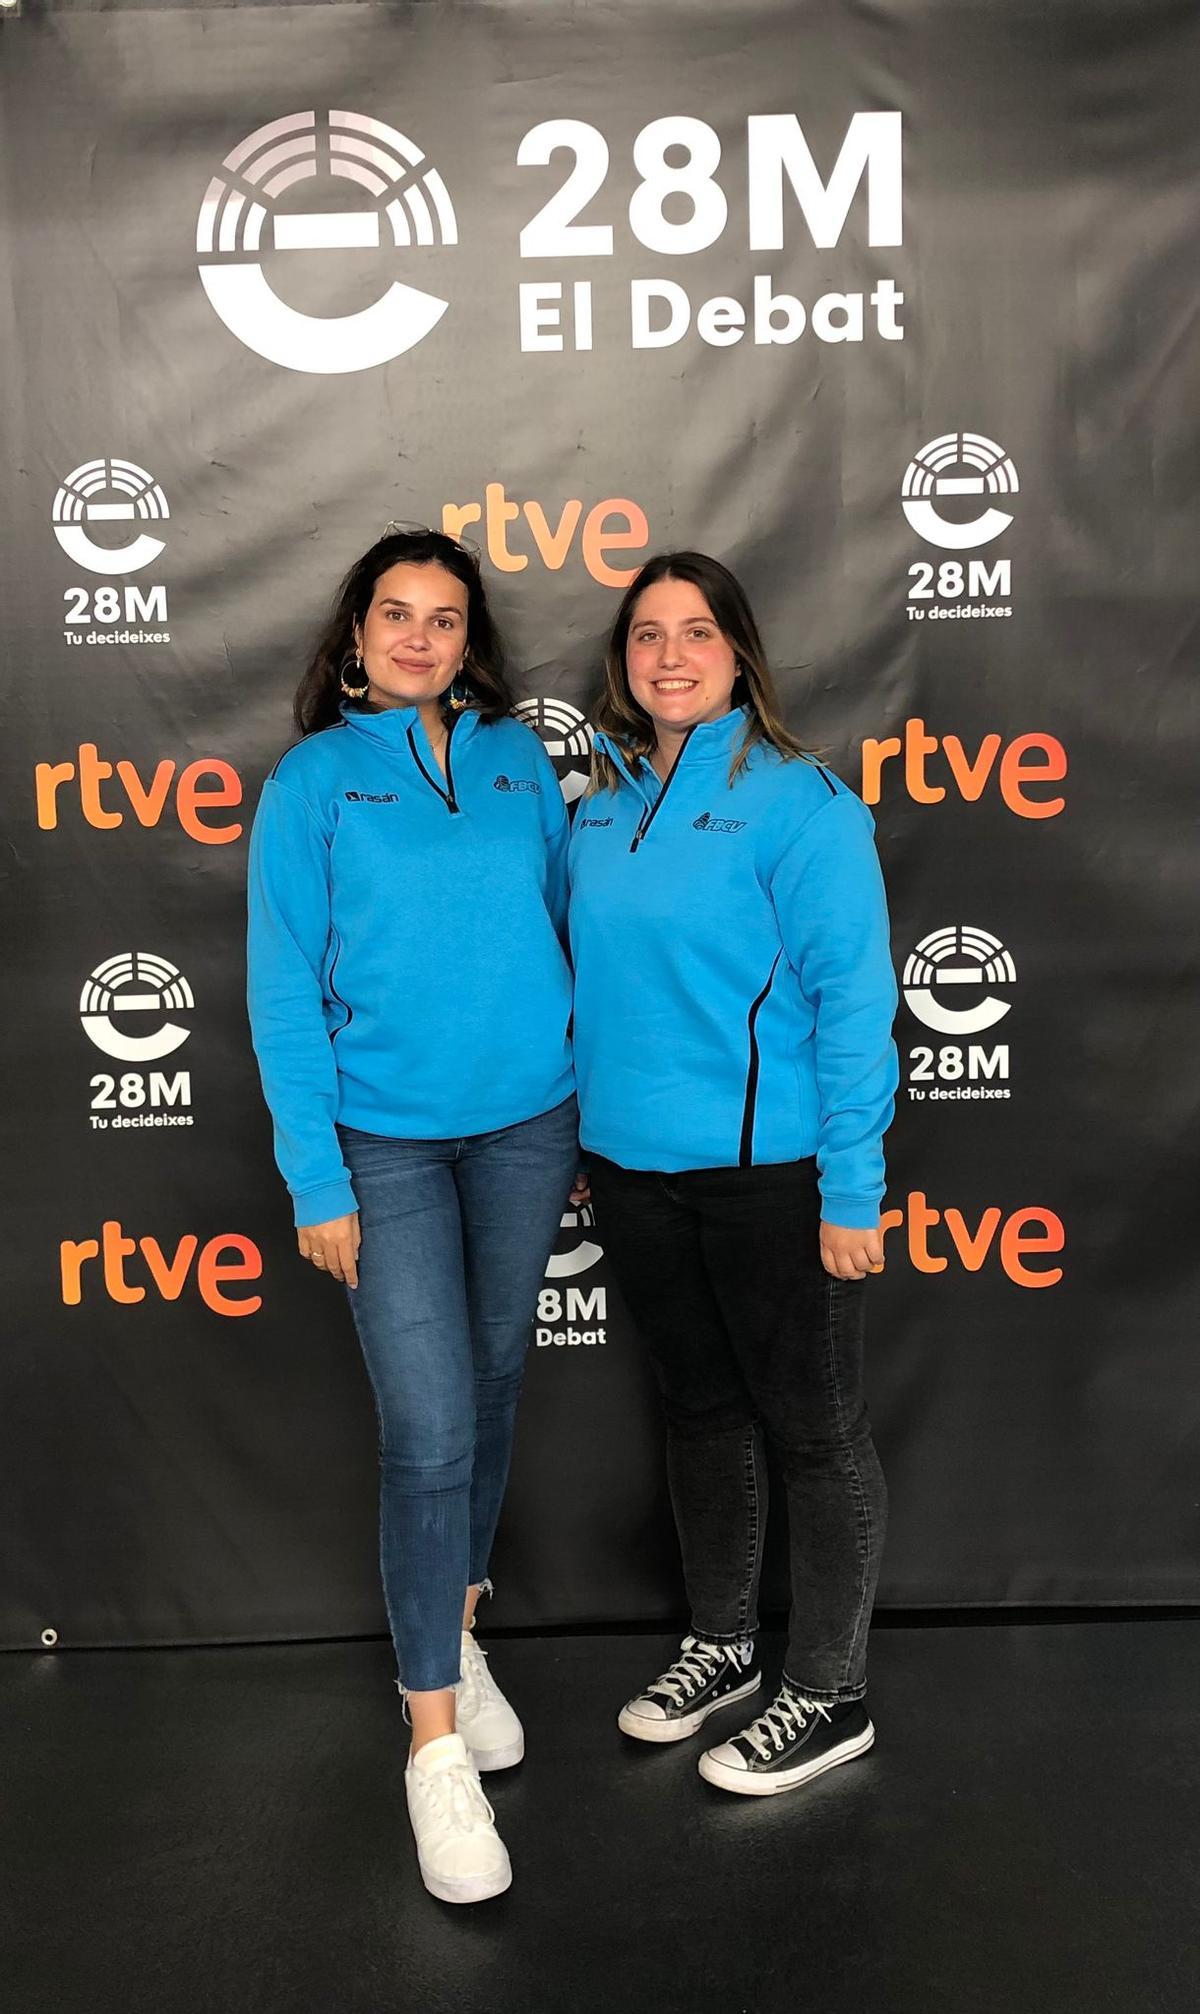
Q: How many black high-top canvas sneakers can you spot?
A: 2